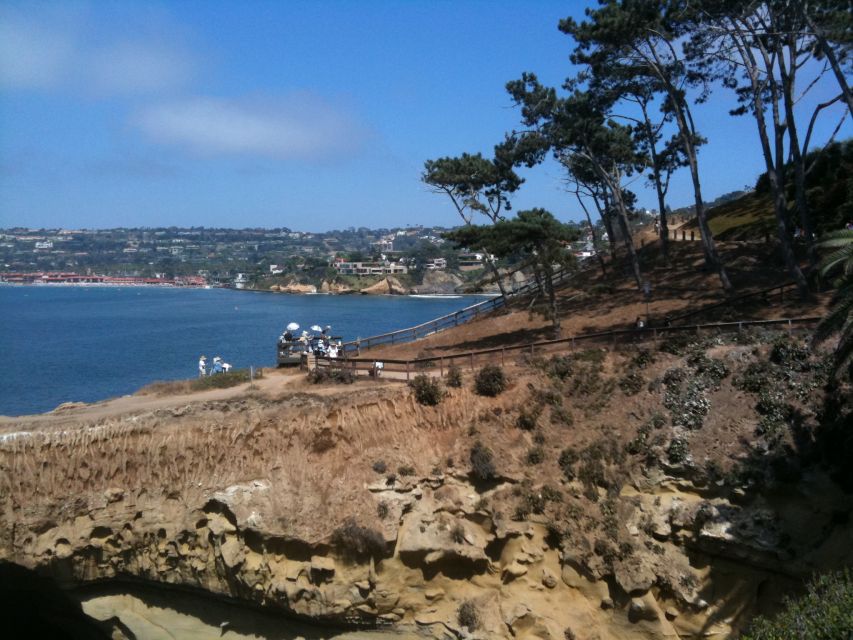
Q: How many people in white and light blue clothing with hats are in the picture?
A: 2